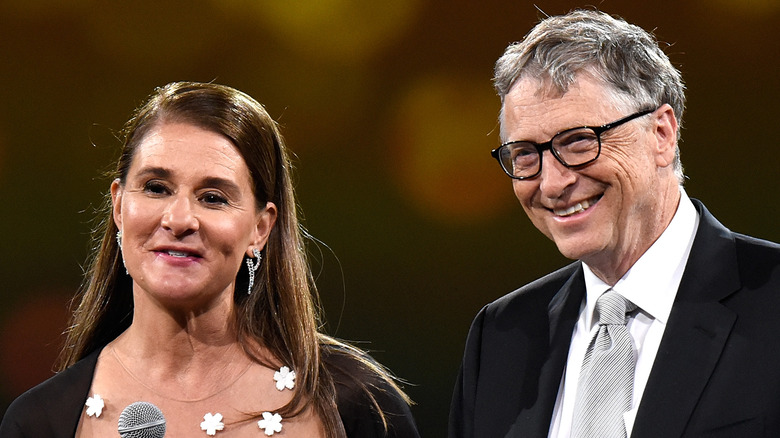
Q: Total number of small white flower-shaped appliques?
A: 4